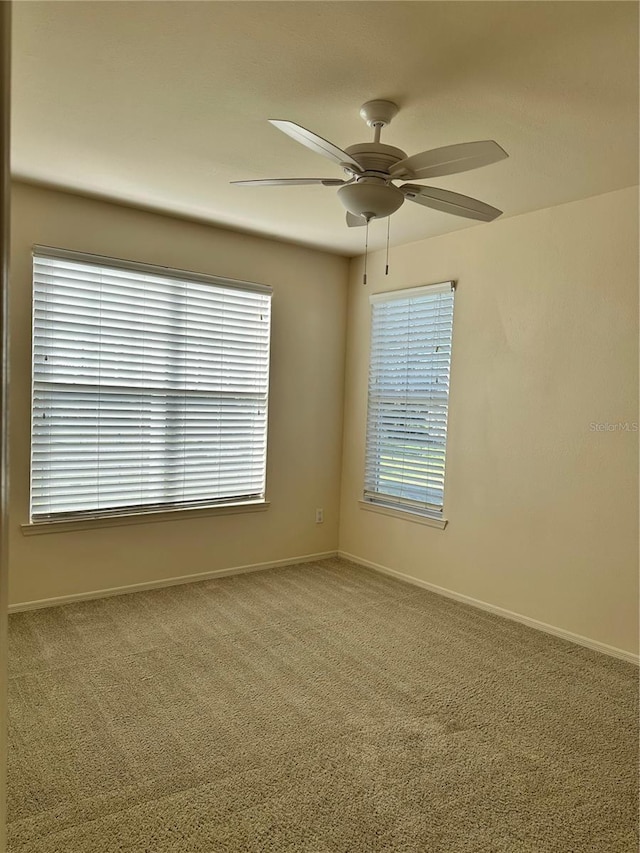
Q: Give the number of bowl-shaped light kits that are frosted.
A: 1